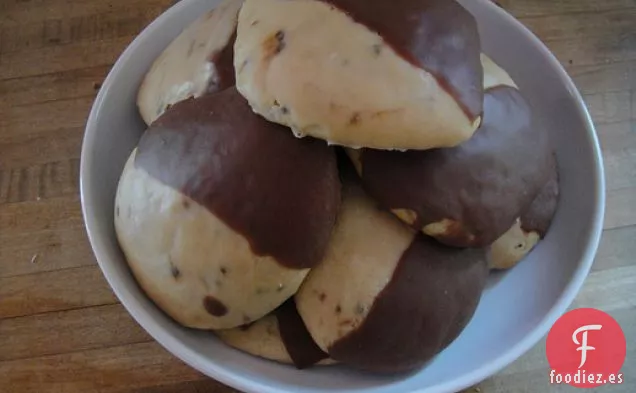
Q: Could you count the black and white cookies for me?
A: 7